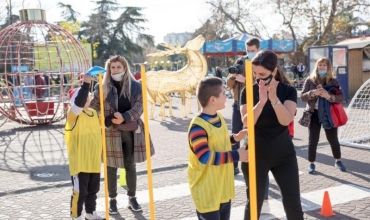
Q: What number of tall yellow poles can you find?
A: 3